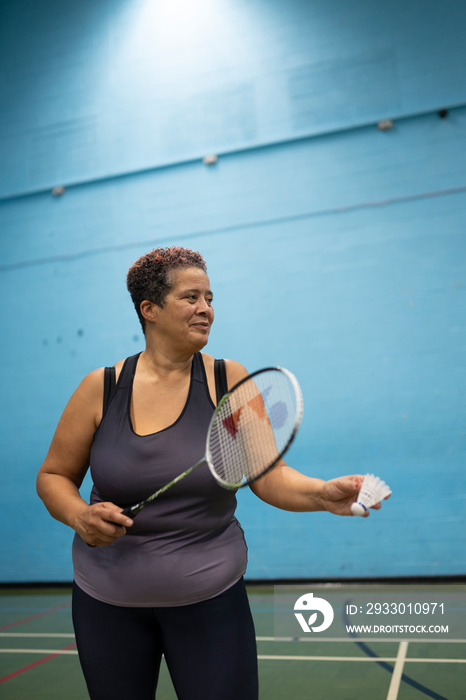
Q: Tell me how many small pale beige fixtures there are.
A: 3